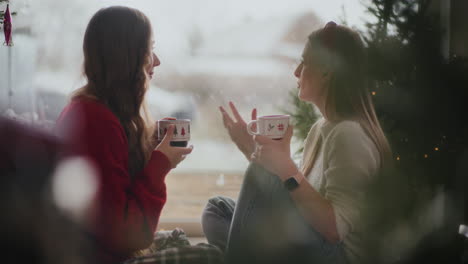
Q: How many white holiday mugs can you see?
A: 2